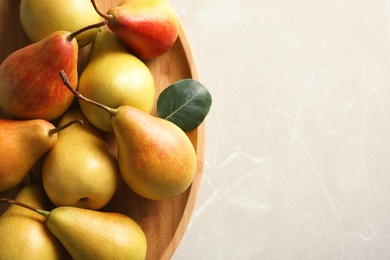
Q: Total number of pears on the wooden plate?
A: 9